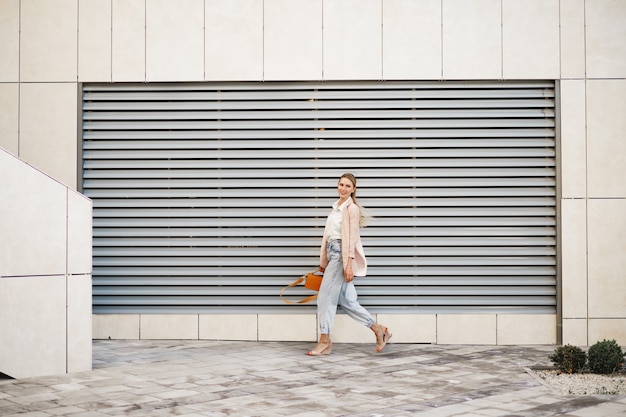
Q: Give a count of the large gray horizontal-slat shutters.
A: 1